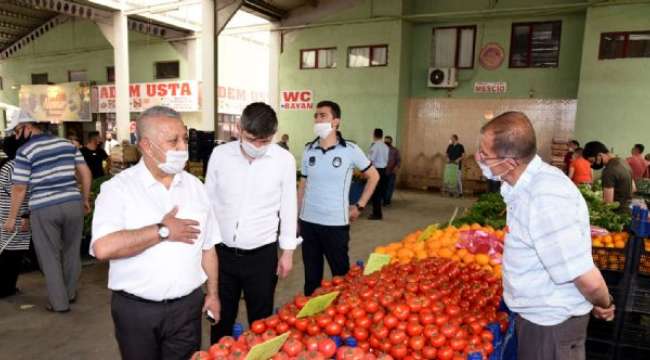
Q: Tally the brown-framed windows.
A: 5